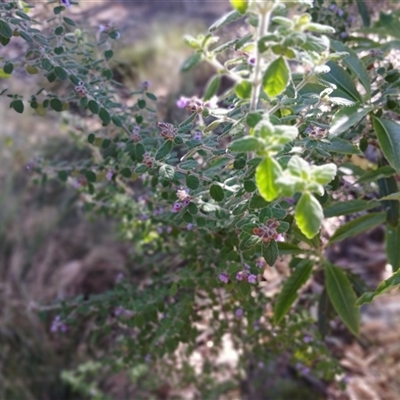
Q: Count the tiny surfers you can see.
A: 0